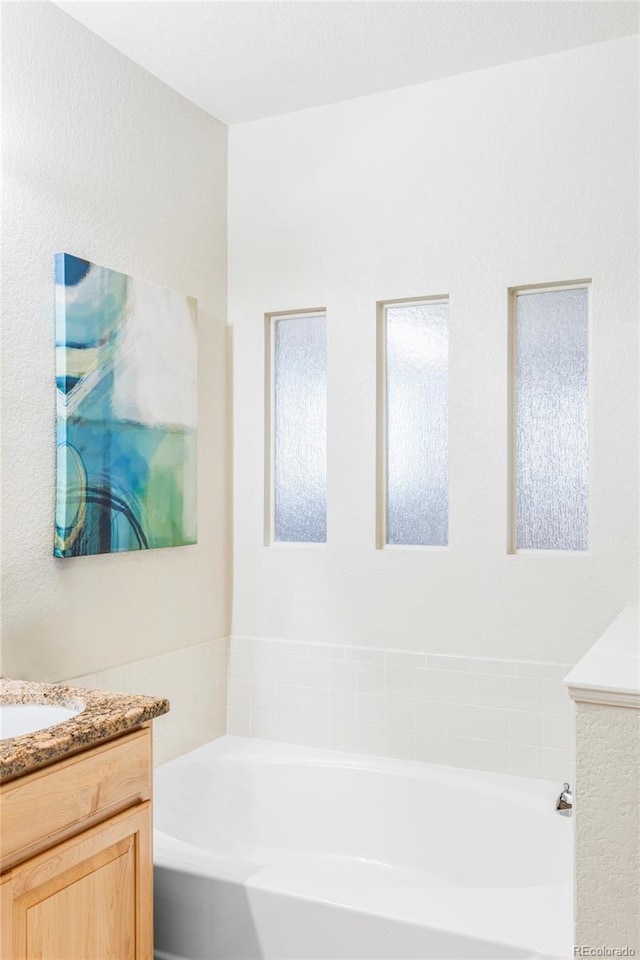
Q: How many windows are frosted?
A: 3